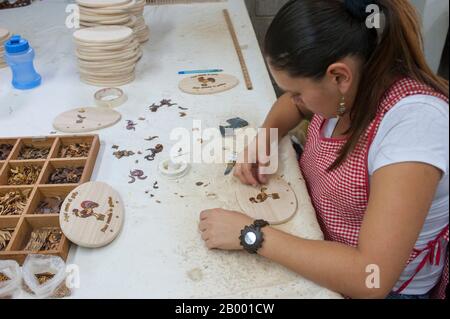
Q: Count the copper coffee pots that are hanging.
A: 0